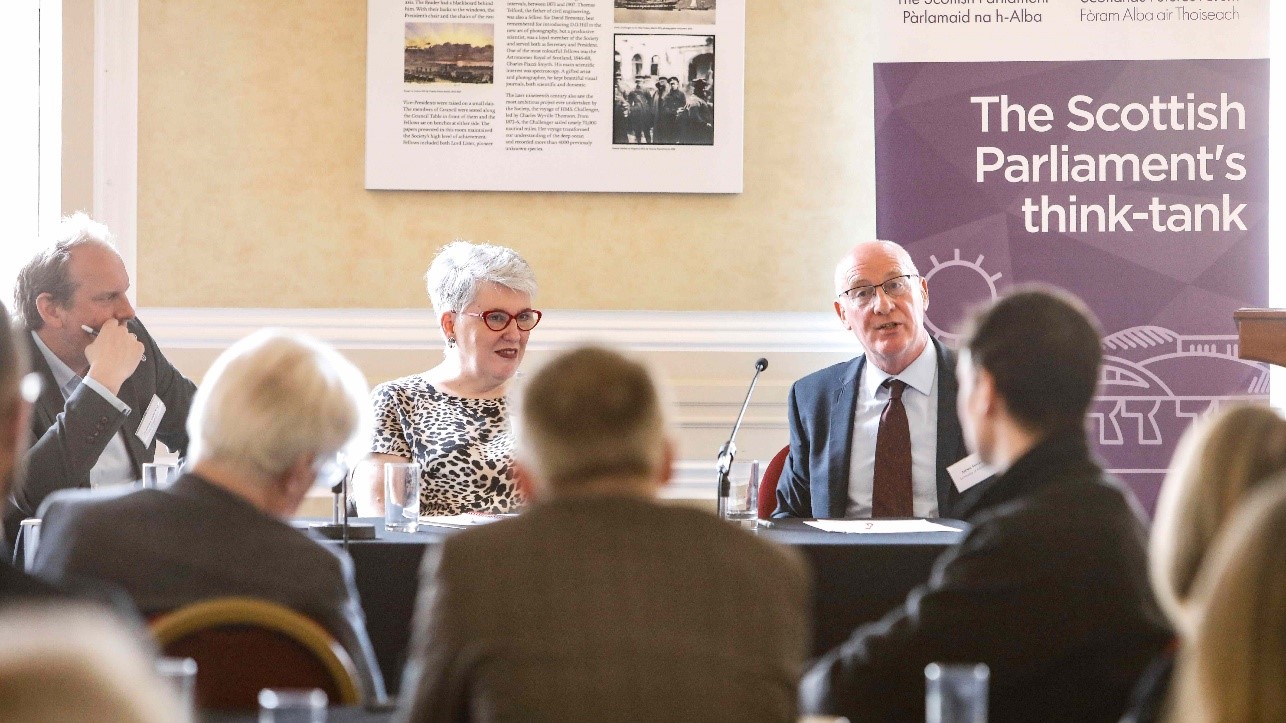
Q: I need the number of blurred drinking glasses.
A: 3